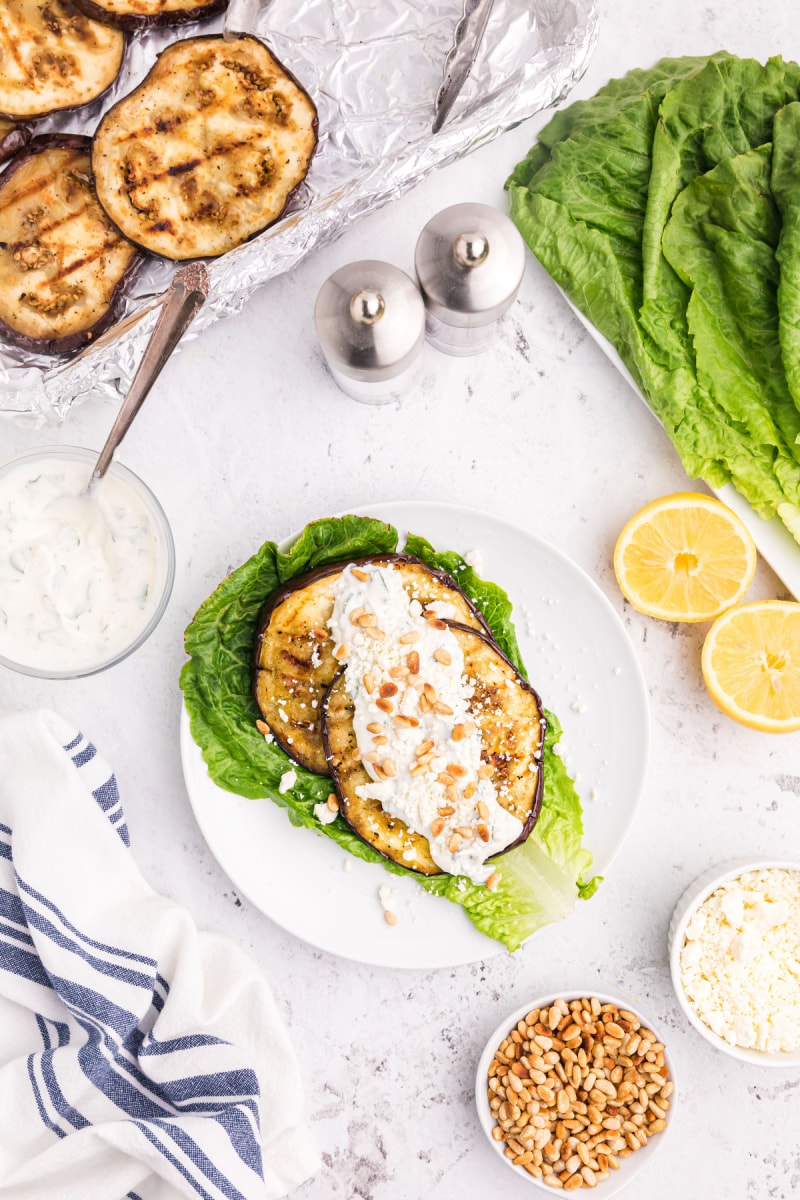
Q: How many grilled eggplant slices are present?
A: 7